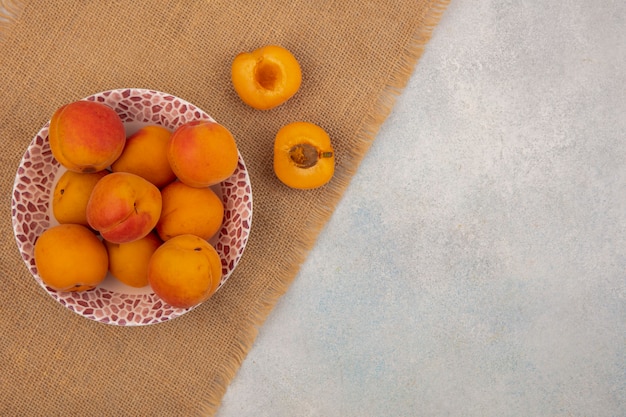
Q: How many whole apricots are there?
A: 9